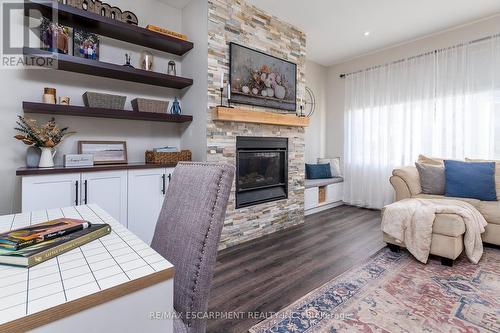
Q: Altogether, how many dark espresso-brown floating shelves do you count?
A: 3